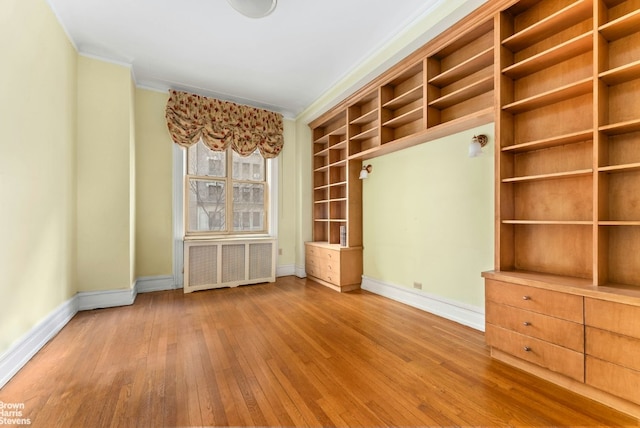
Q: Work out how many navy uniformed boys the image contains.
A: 0